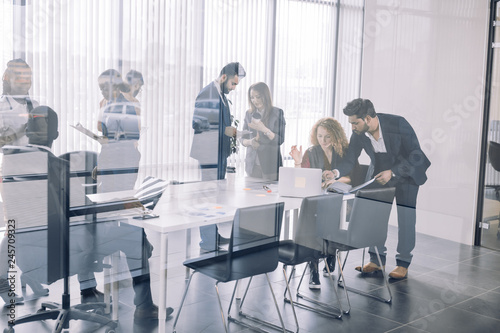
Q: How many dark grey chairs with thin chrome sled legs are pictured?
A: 3